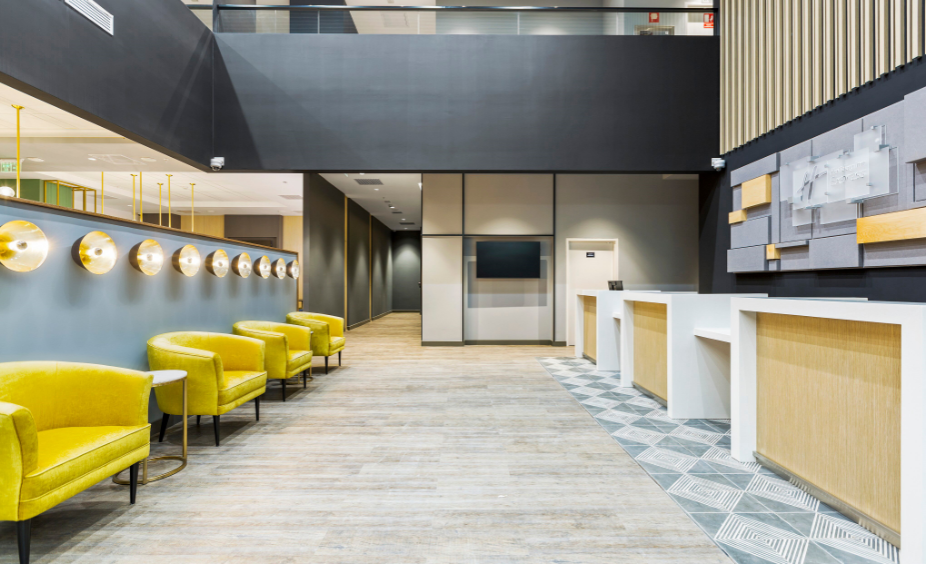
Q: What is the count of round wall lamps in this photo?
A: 9